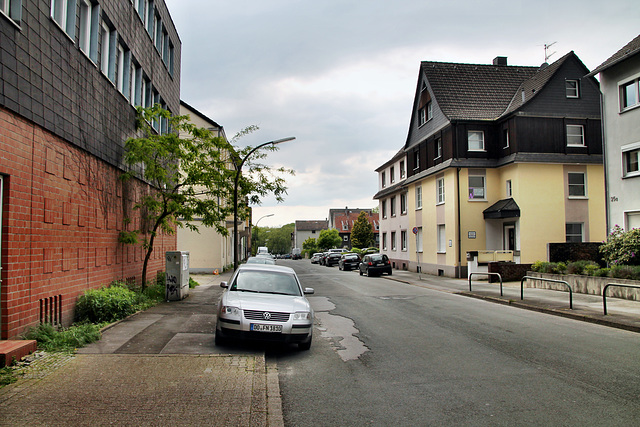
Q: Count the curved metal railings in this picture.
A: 3